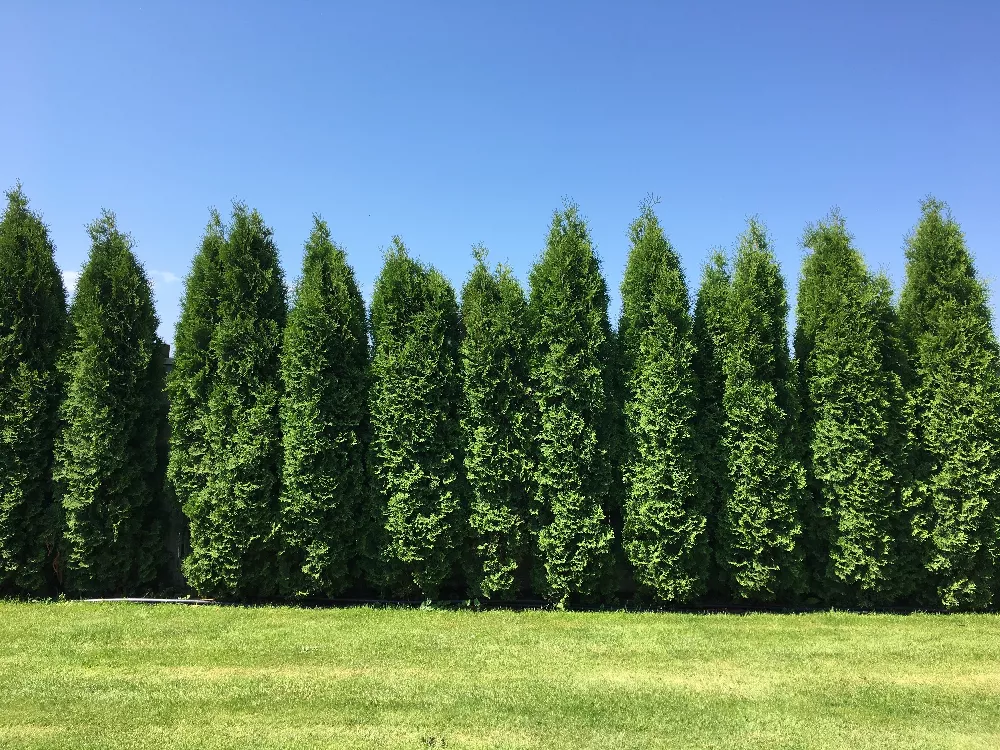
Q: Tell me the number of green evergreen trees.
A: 11